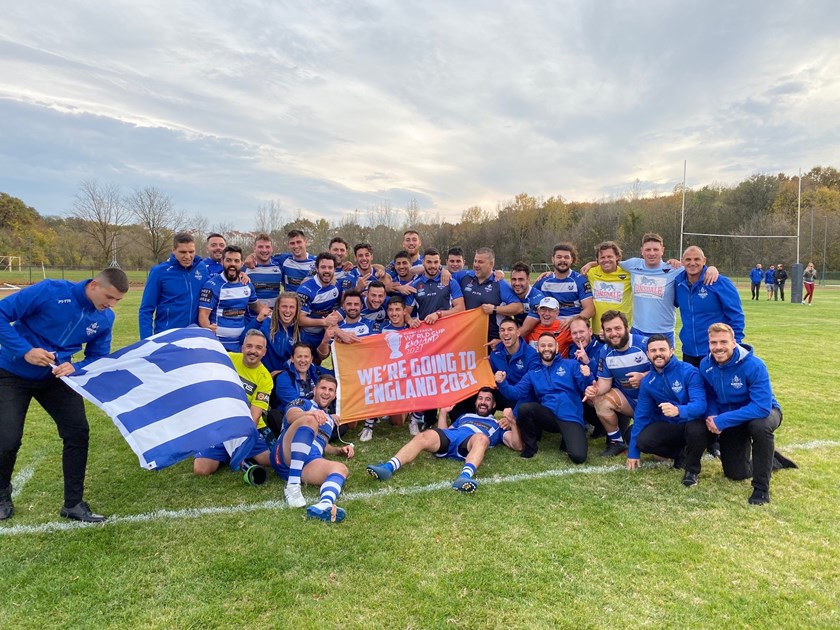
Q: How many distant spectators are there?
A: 4